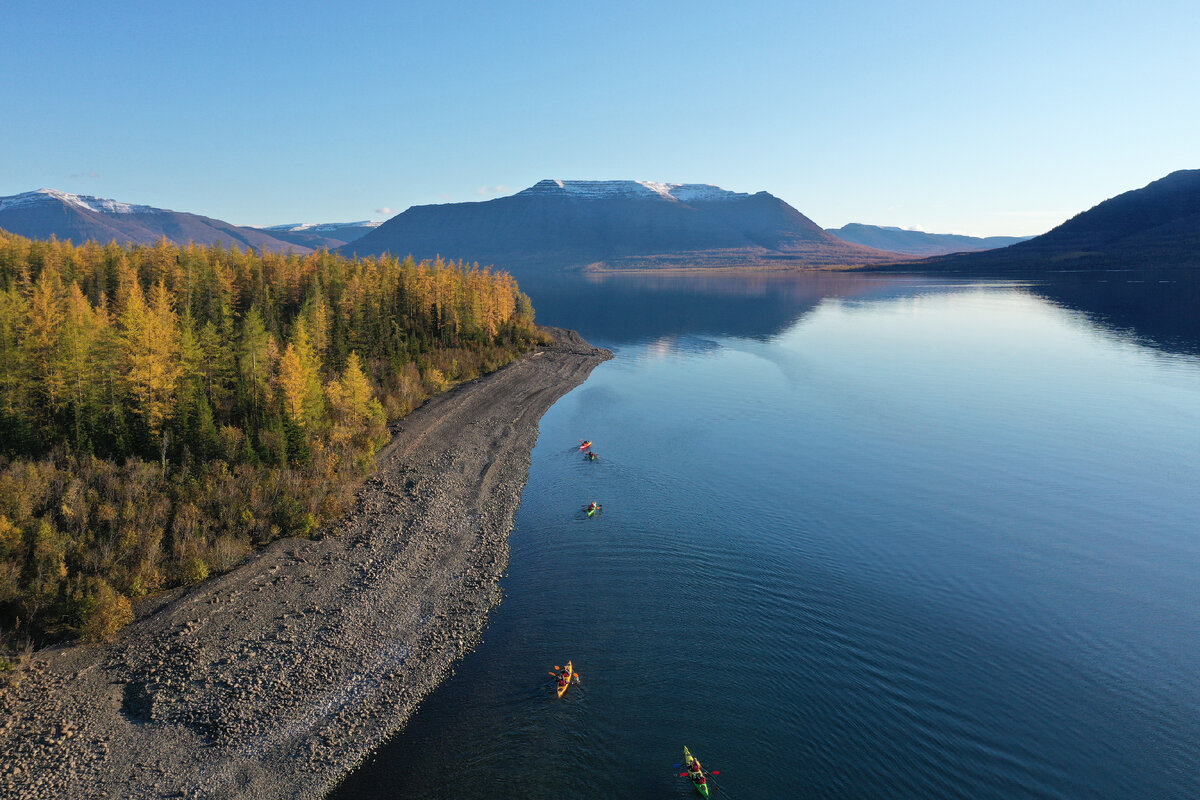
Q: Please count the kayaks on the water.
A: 5